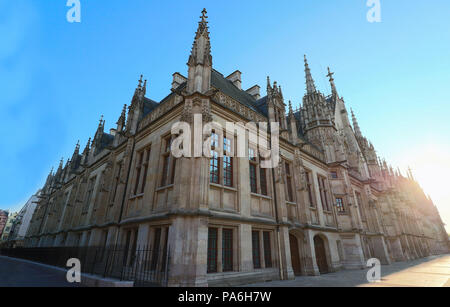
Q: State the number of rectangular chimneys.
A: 3